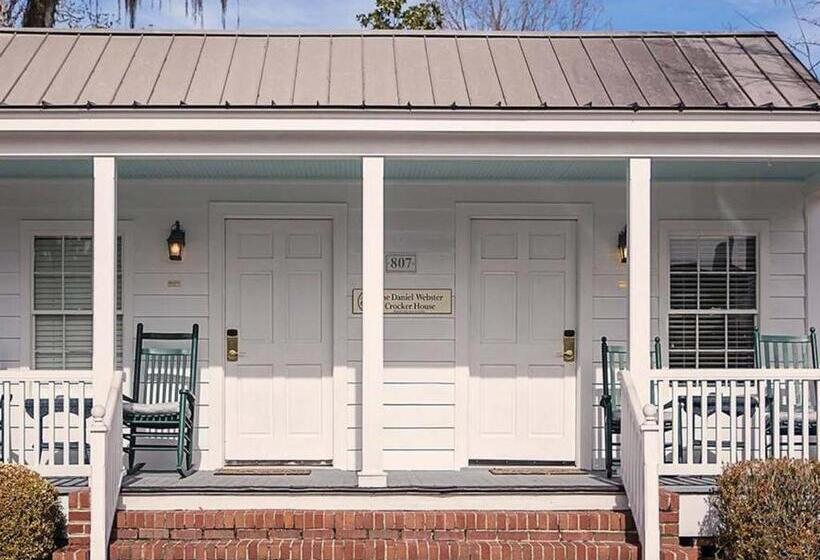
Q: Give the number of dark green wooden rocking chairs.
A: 3